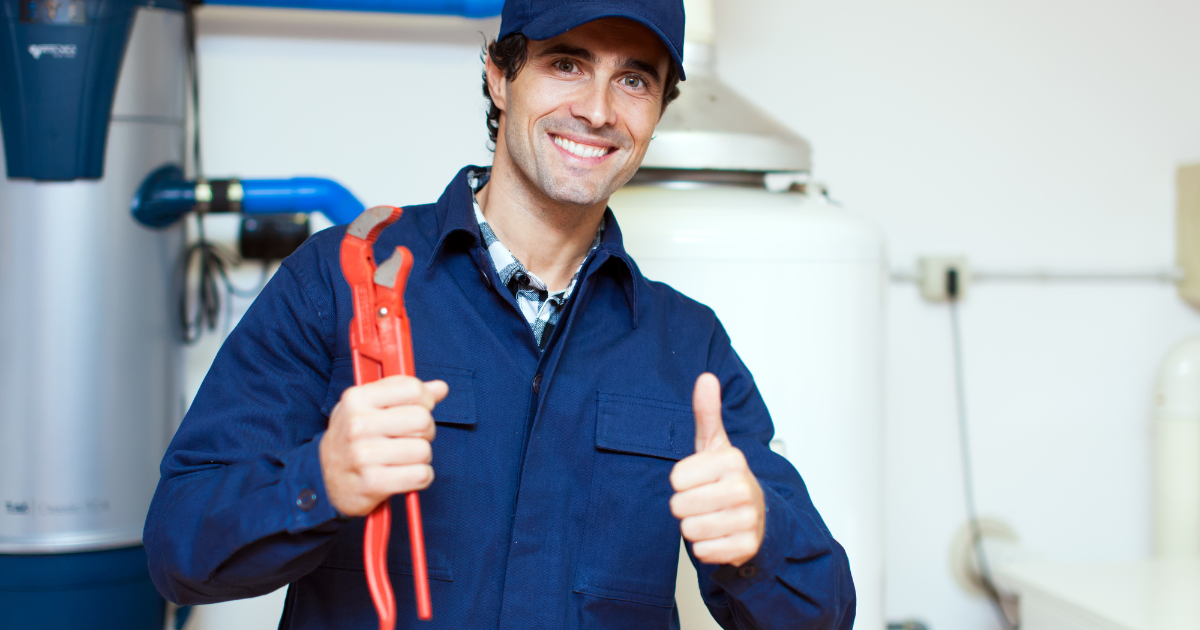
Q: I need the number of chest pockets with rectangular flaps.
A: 2